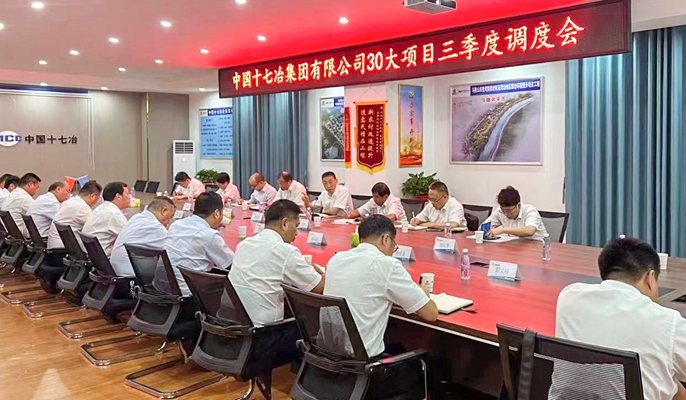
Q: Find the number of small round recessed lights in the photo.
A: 15